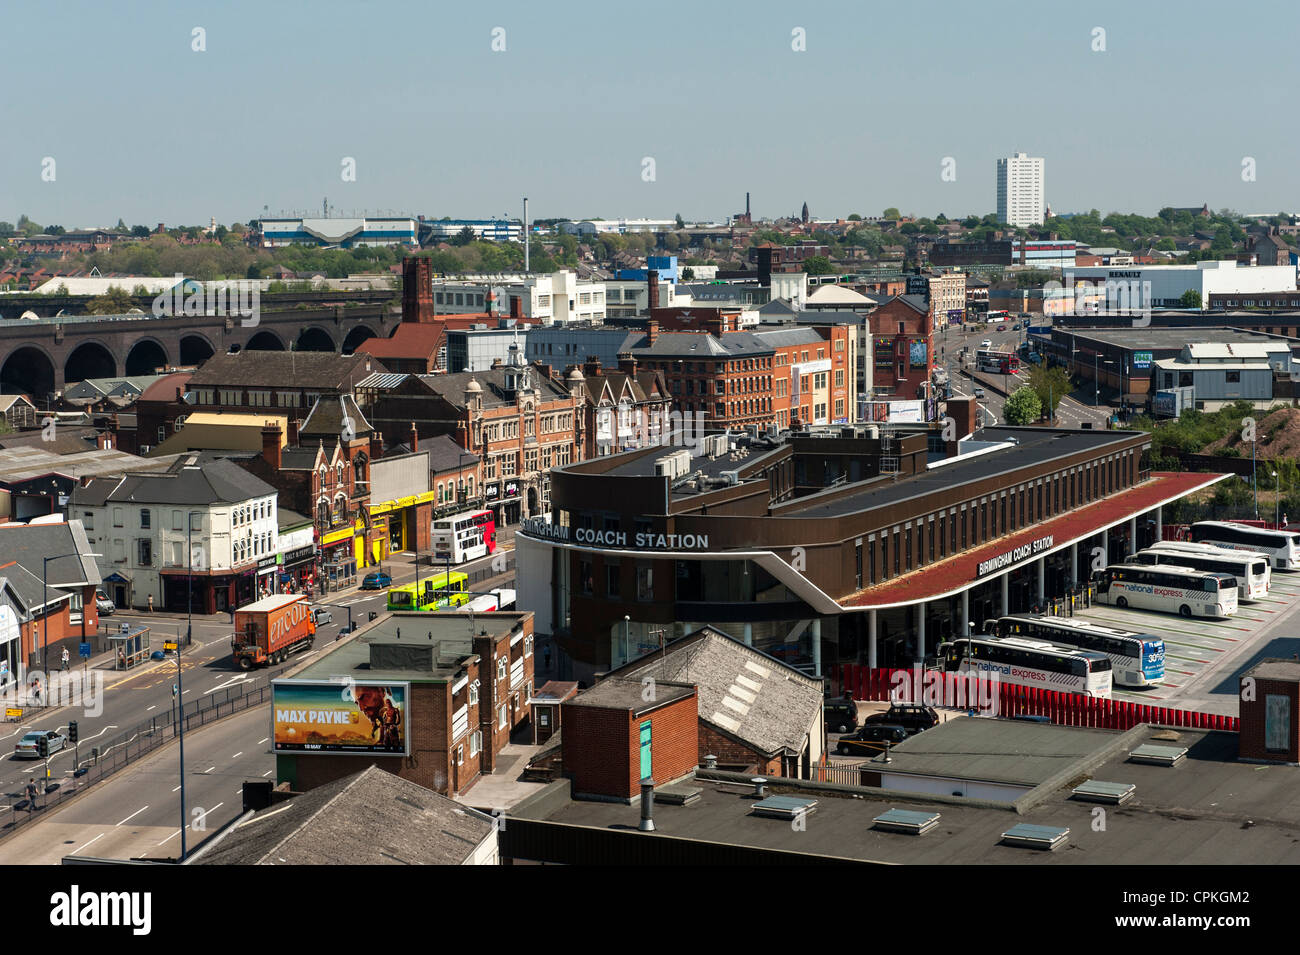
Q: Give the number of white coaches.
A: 6